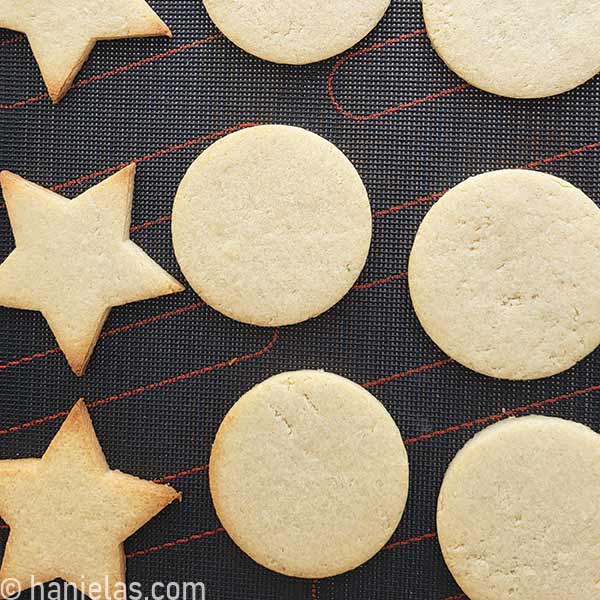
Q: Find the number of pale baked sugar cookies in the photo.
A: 9